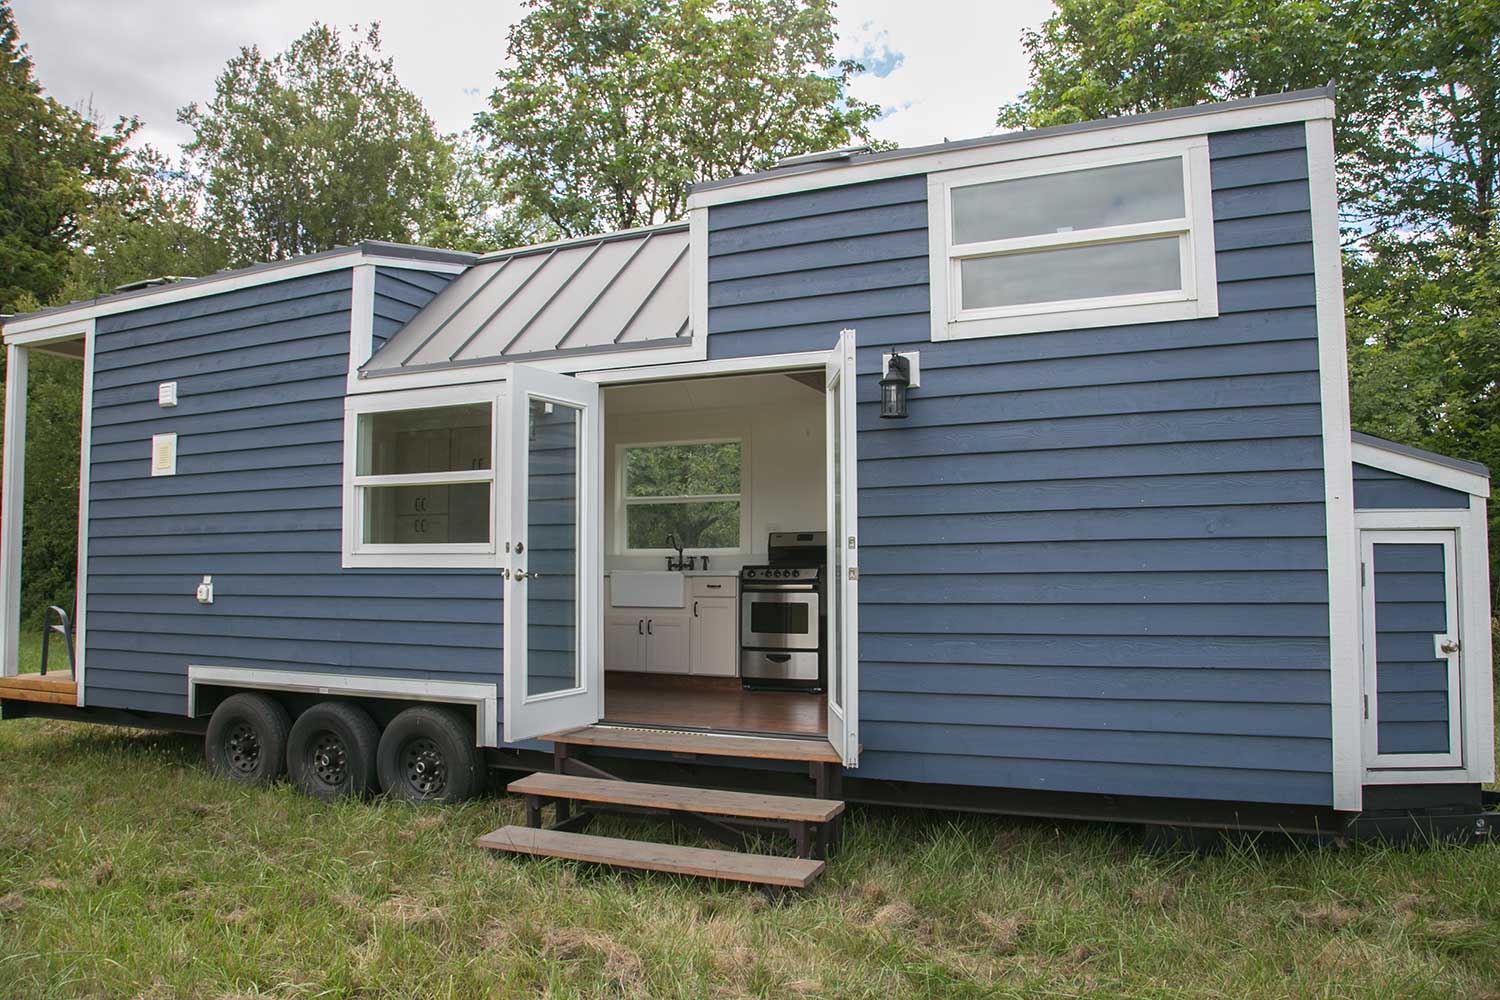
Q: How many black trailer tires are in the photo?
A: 3